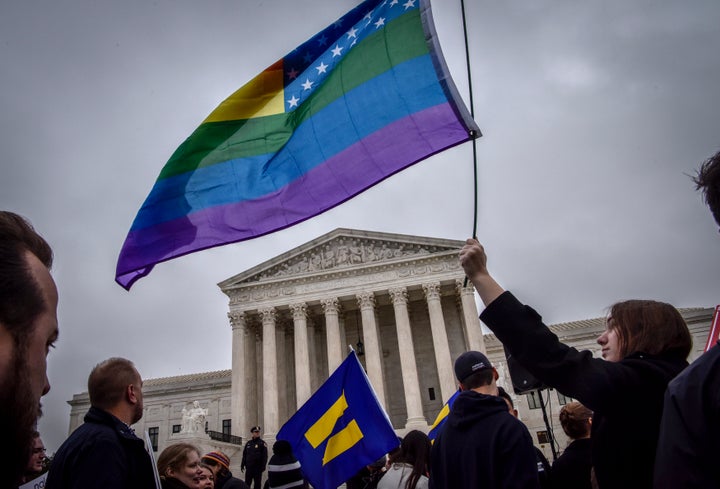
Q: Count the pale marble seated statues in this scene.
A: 1